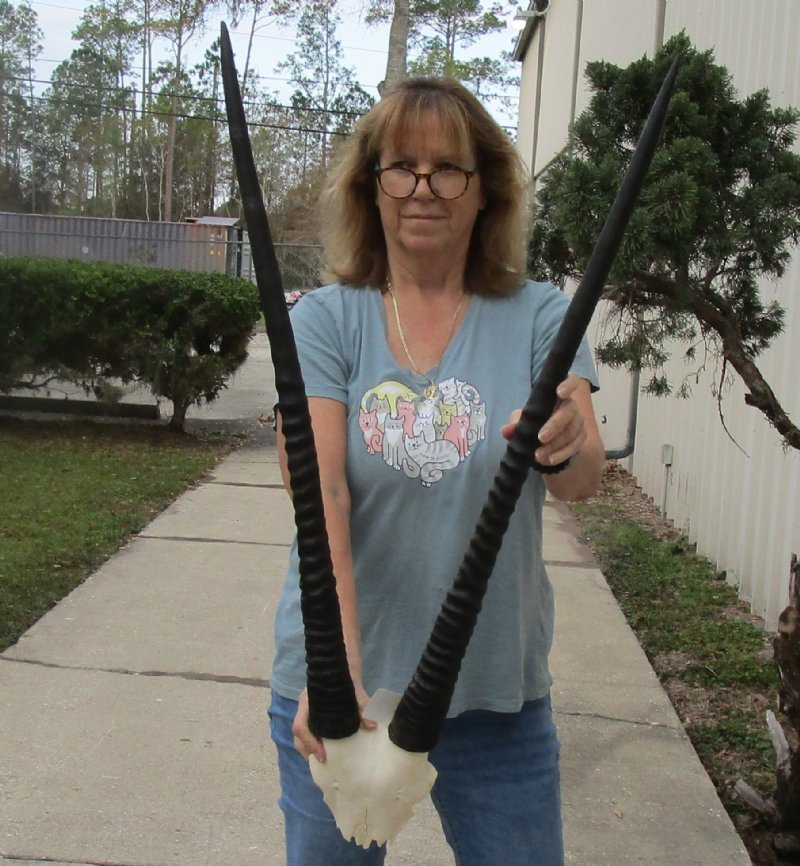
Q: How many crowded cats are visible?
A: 14